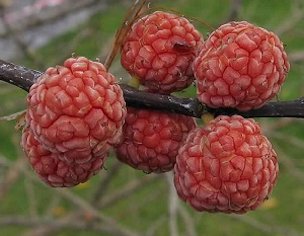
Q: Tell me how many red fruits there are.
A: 6